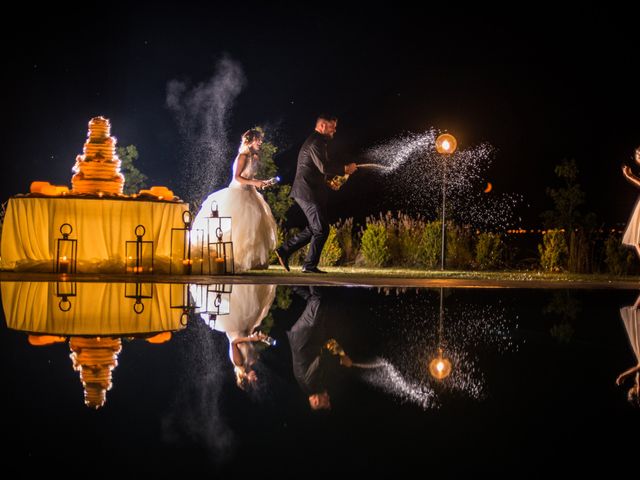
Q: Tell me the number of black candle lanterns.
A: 5